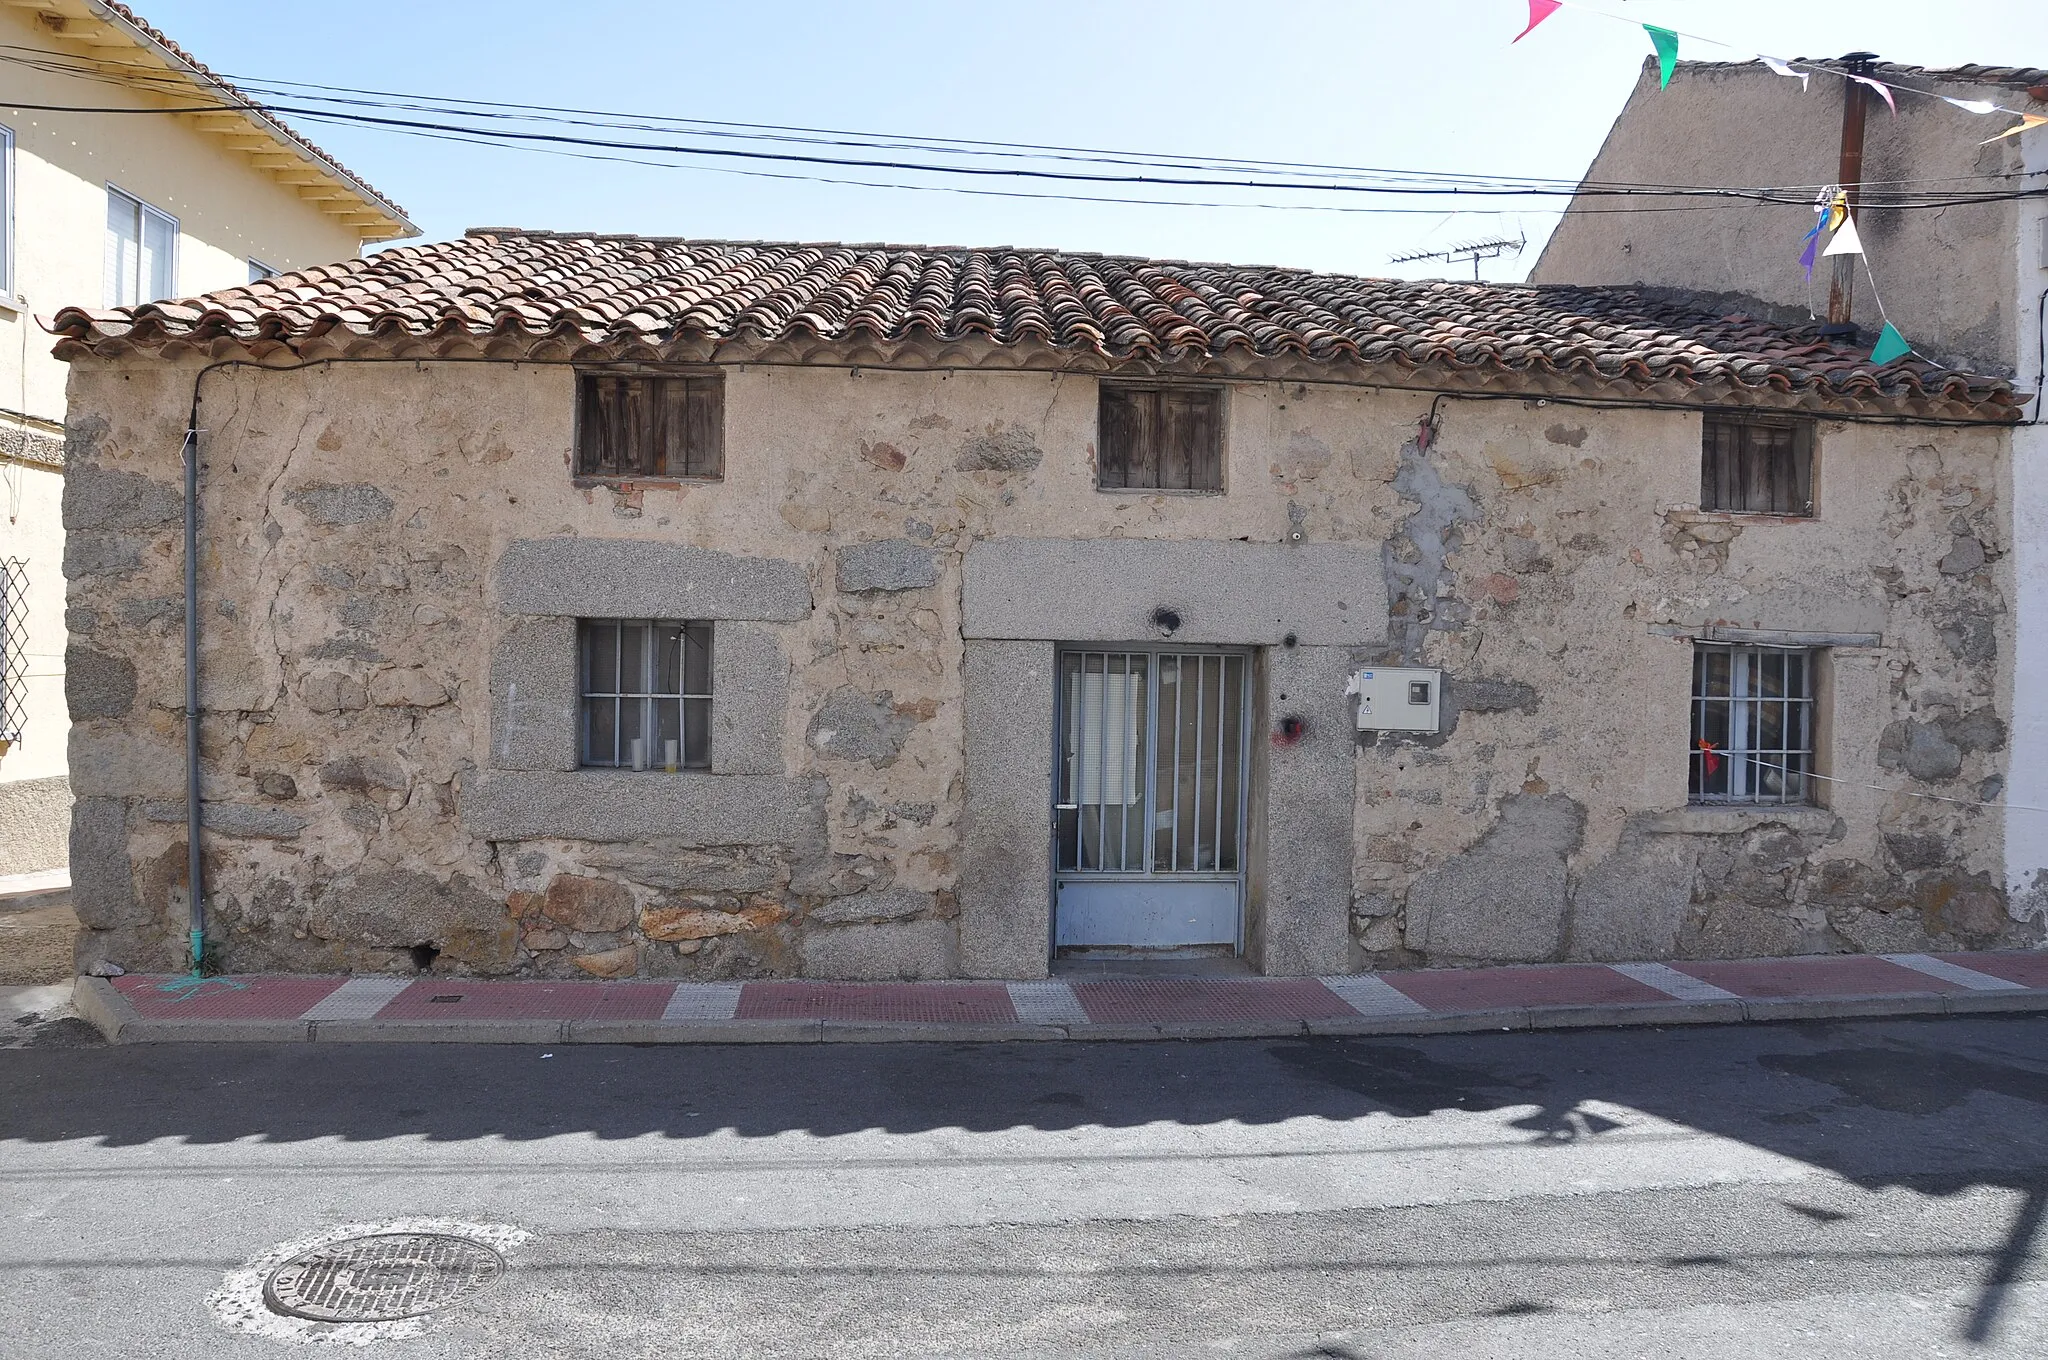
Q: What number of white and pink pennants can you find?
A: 5